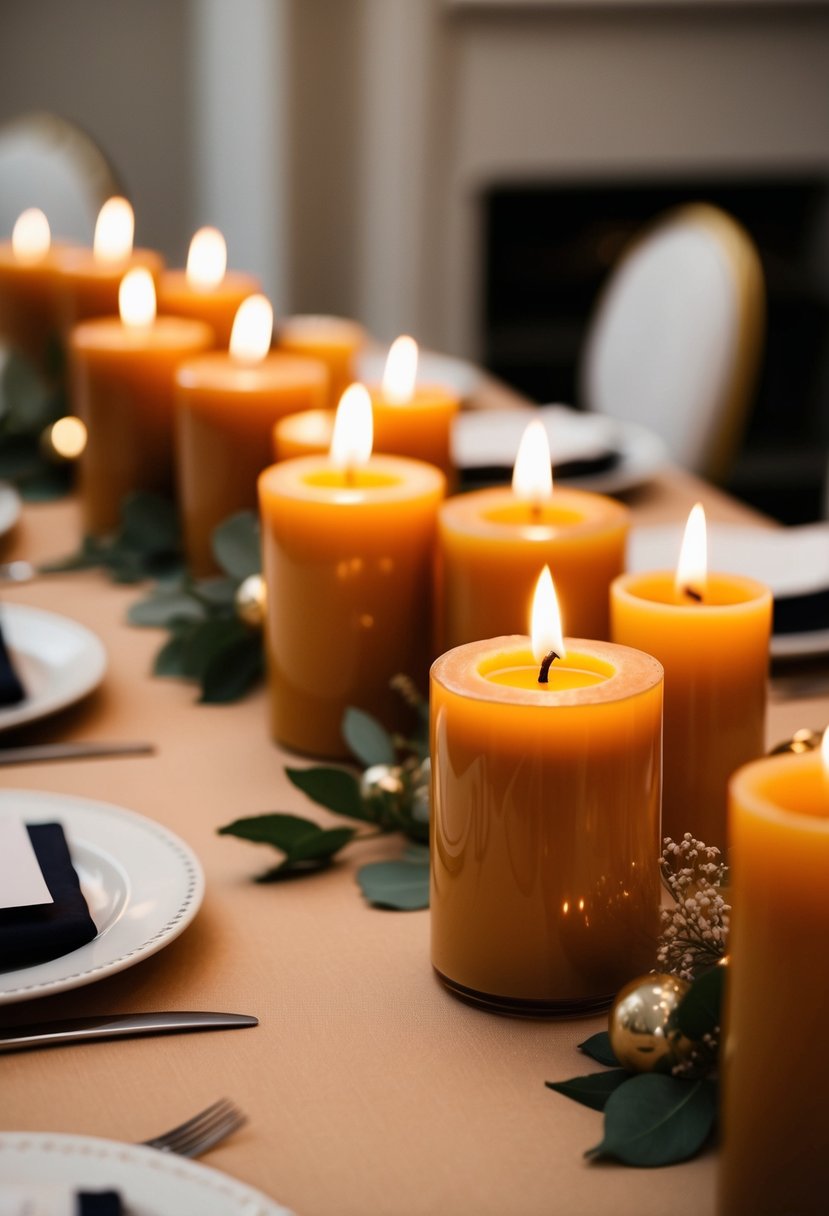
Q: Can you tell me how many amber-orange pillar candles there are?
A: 13